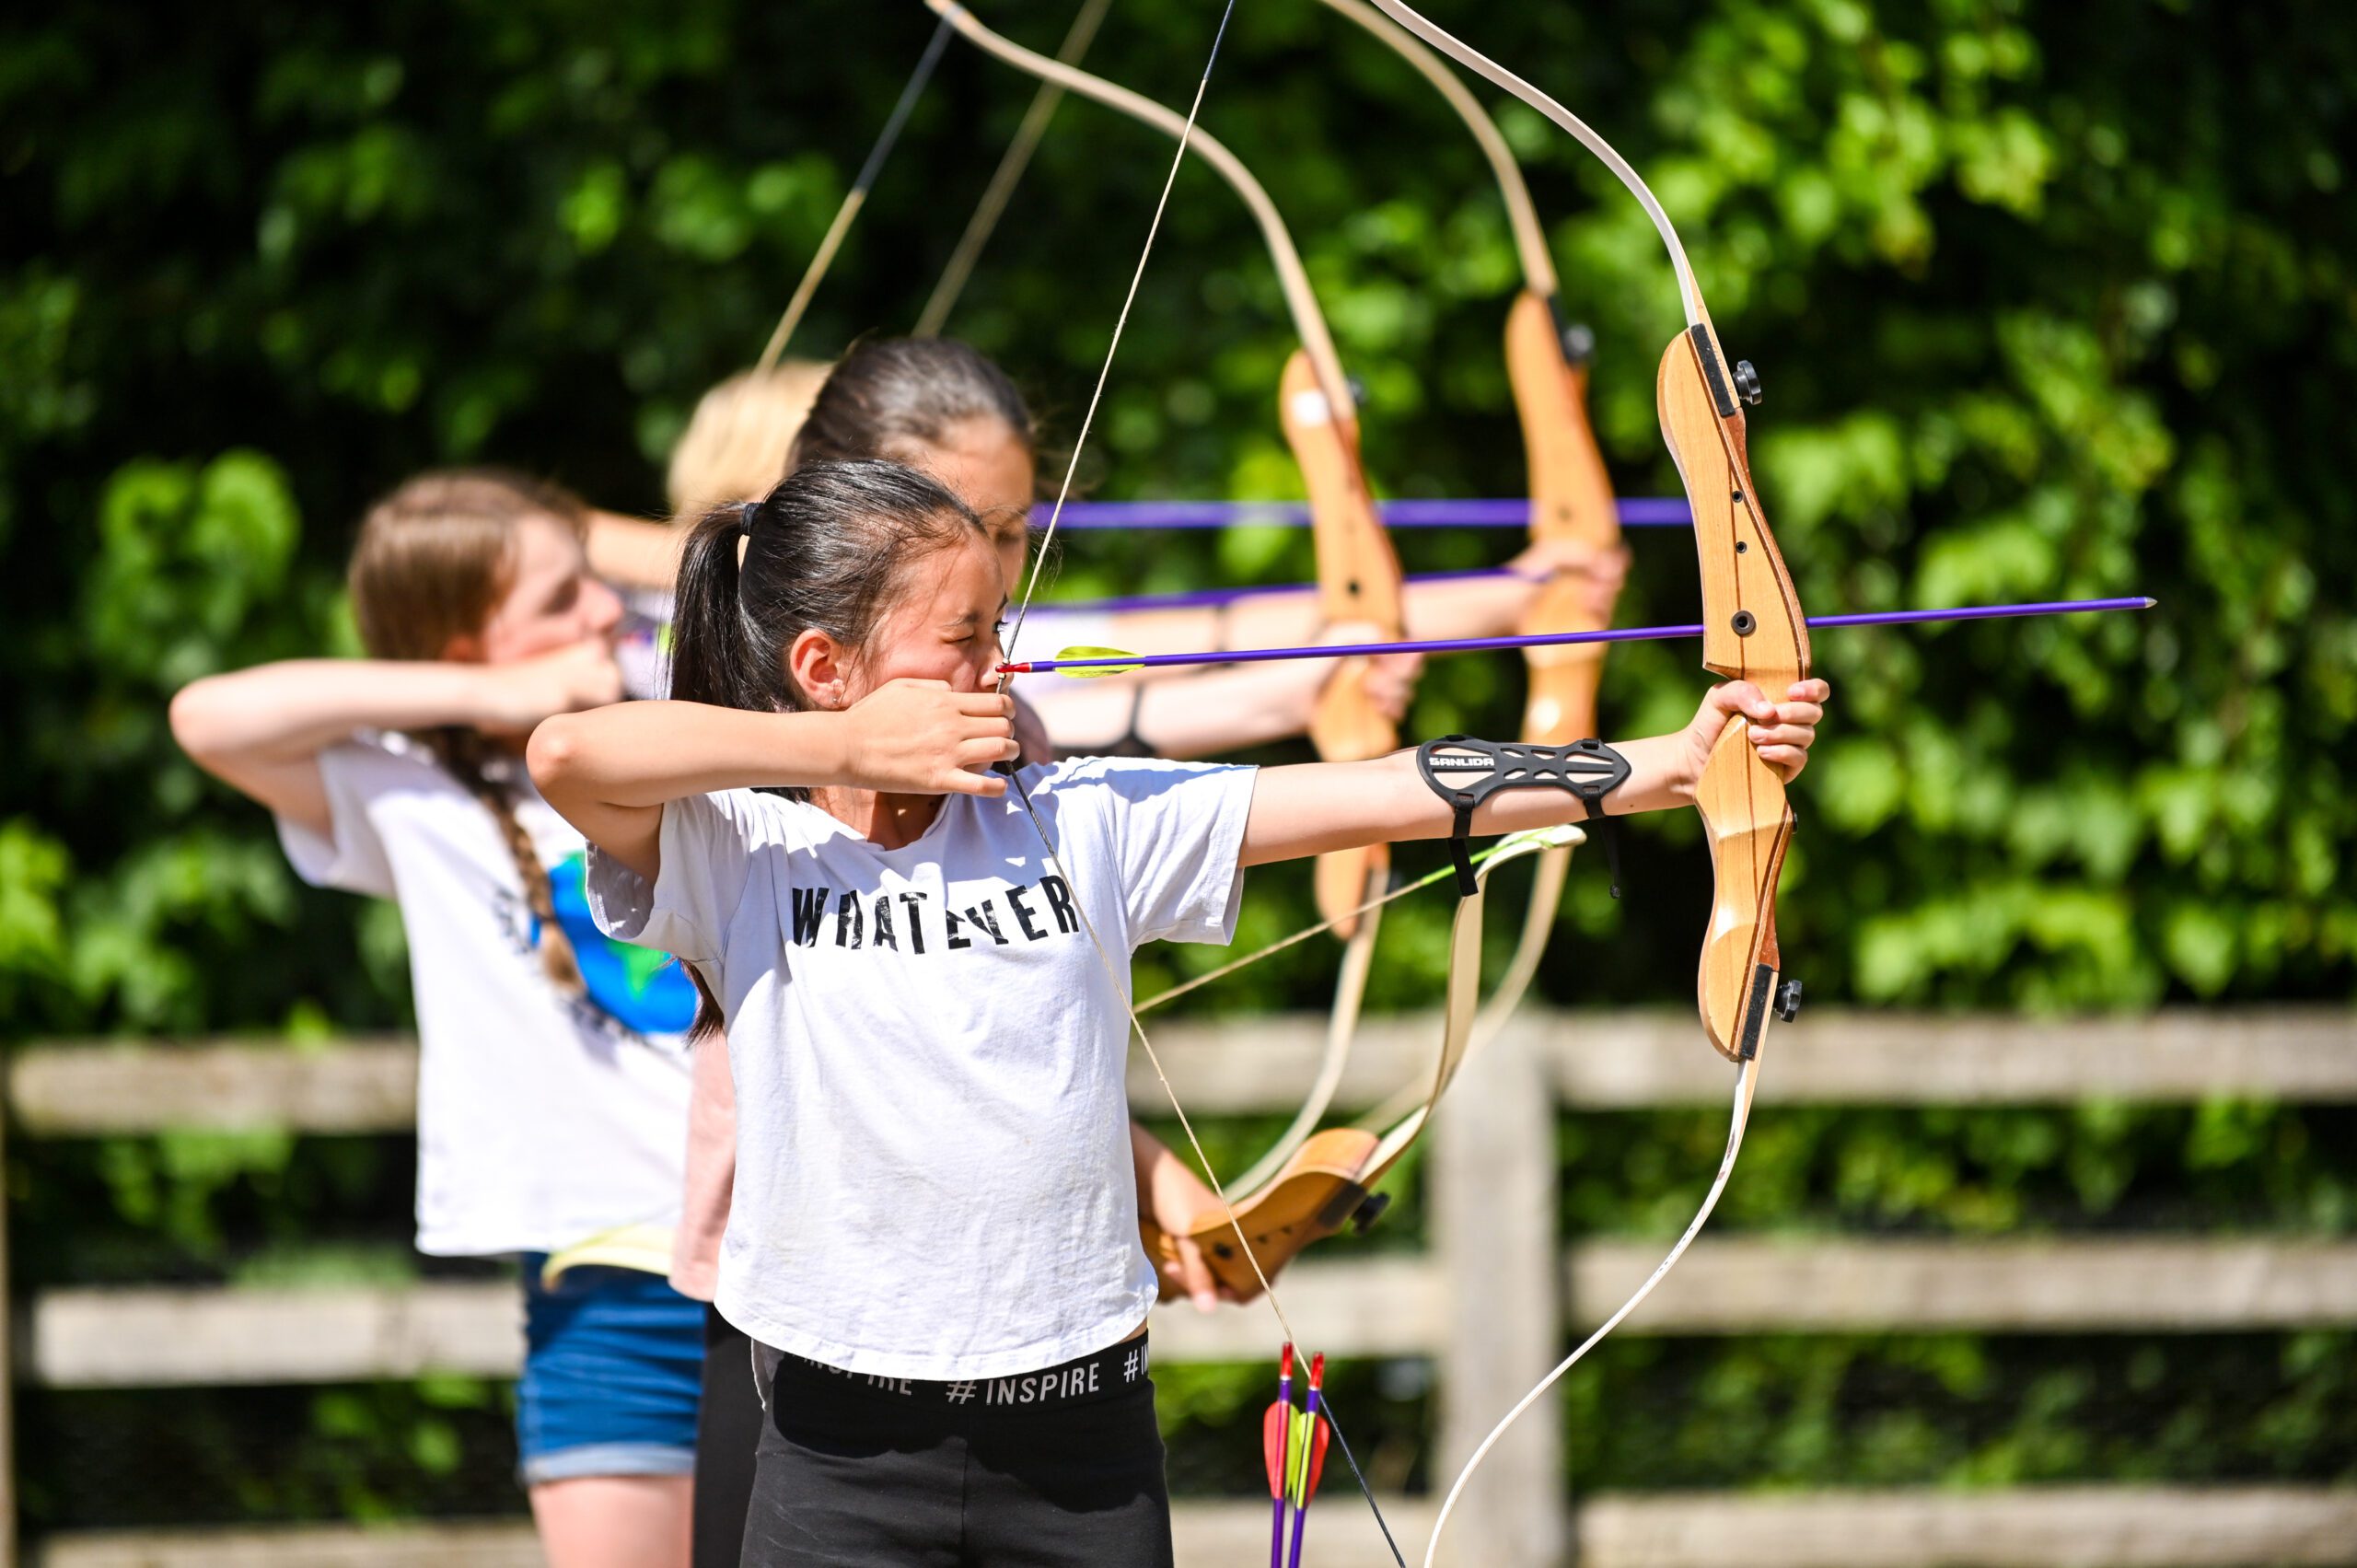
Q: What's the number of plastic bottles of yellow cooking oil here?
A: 0